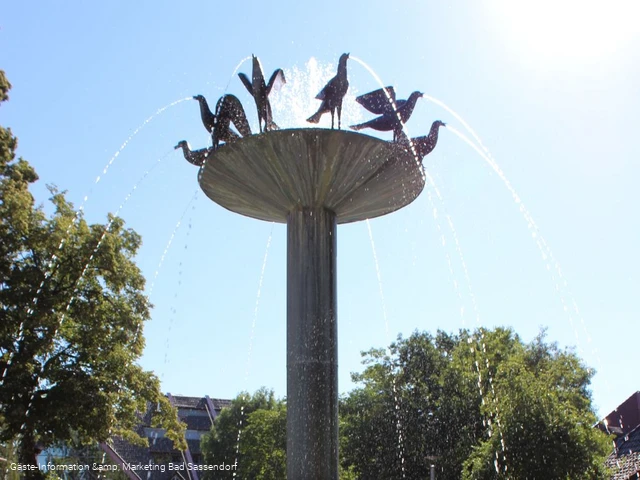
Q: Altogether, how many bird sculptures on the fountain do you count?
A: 6